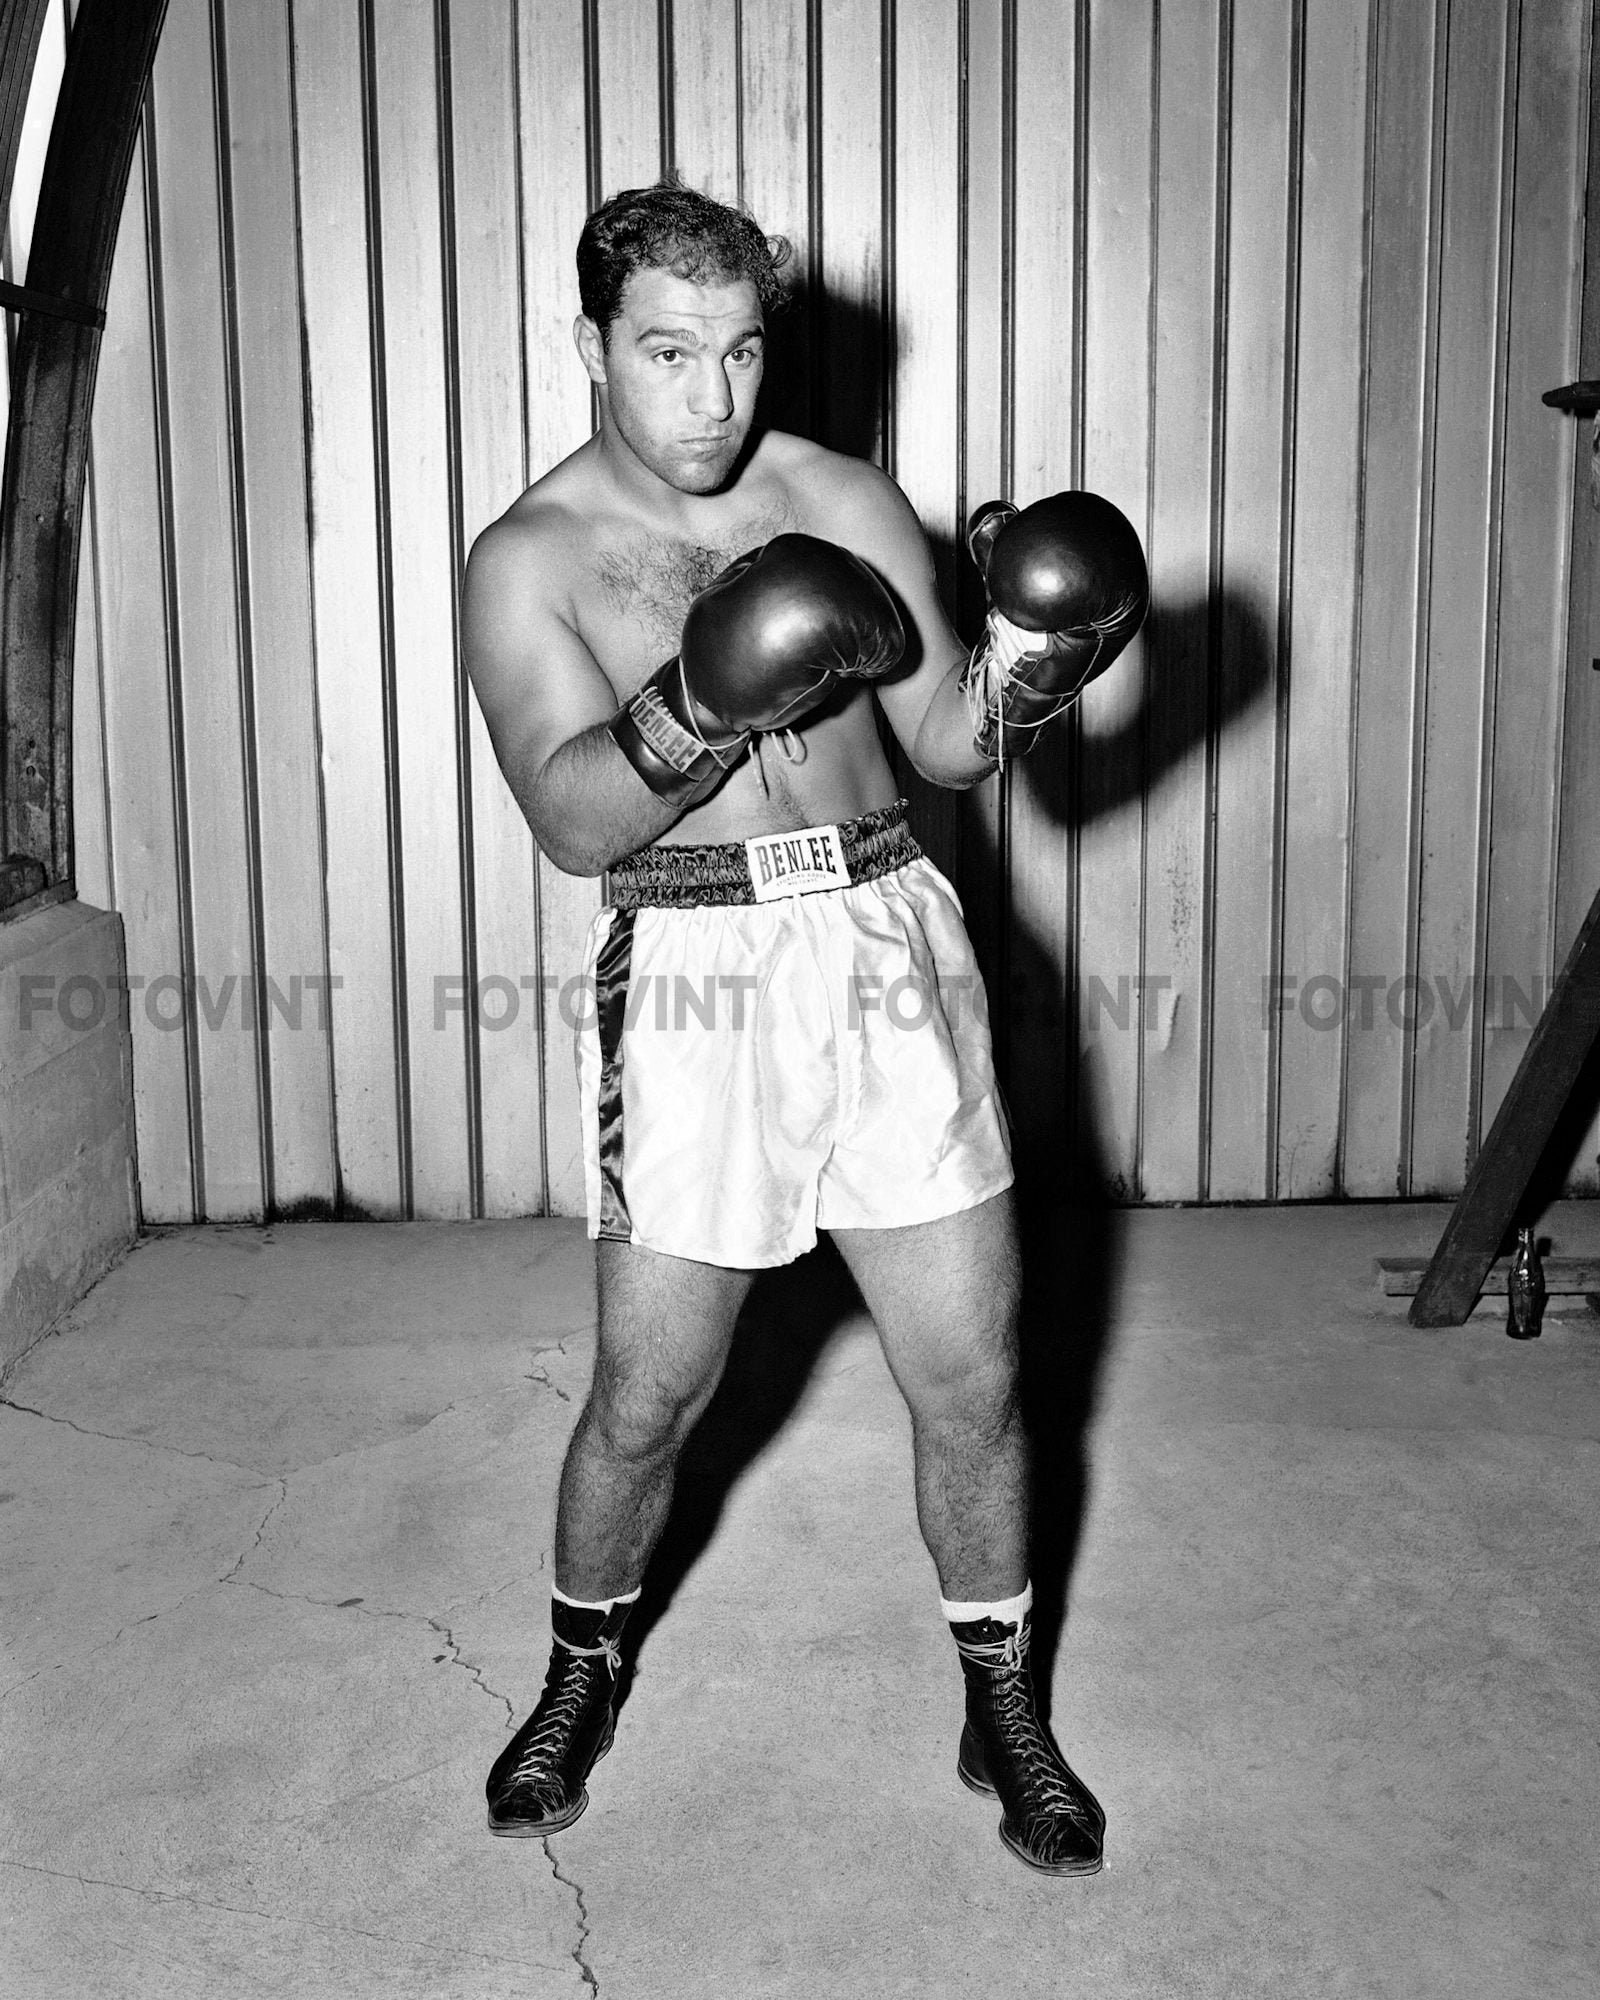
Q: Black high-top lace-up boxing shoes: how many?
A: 2